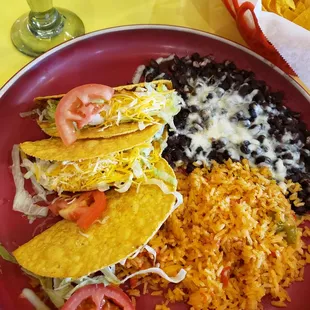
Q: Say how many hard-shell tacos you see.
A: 3